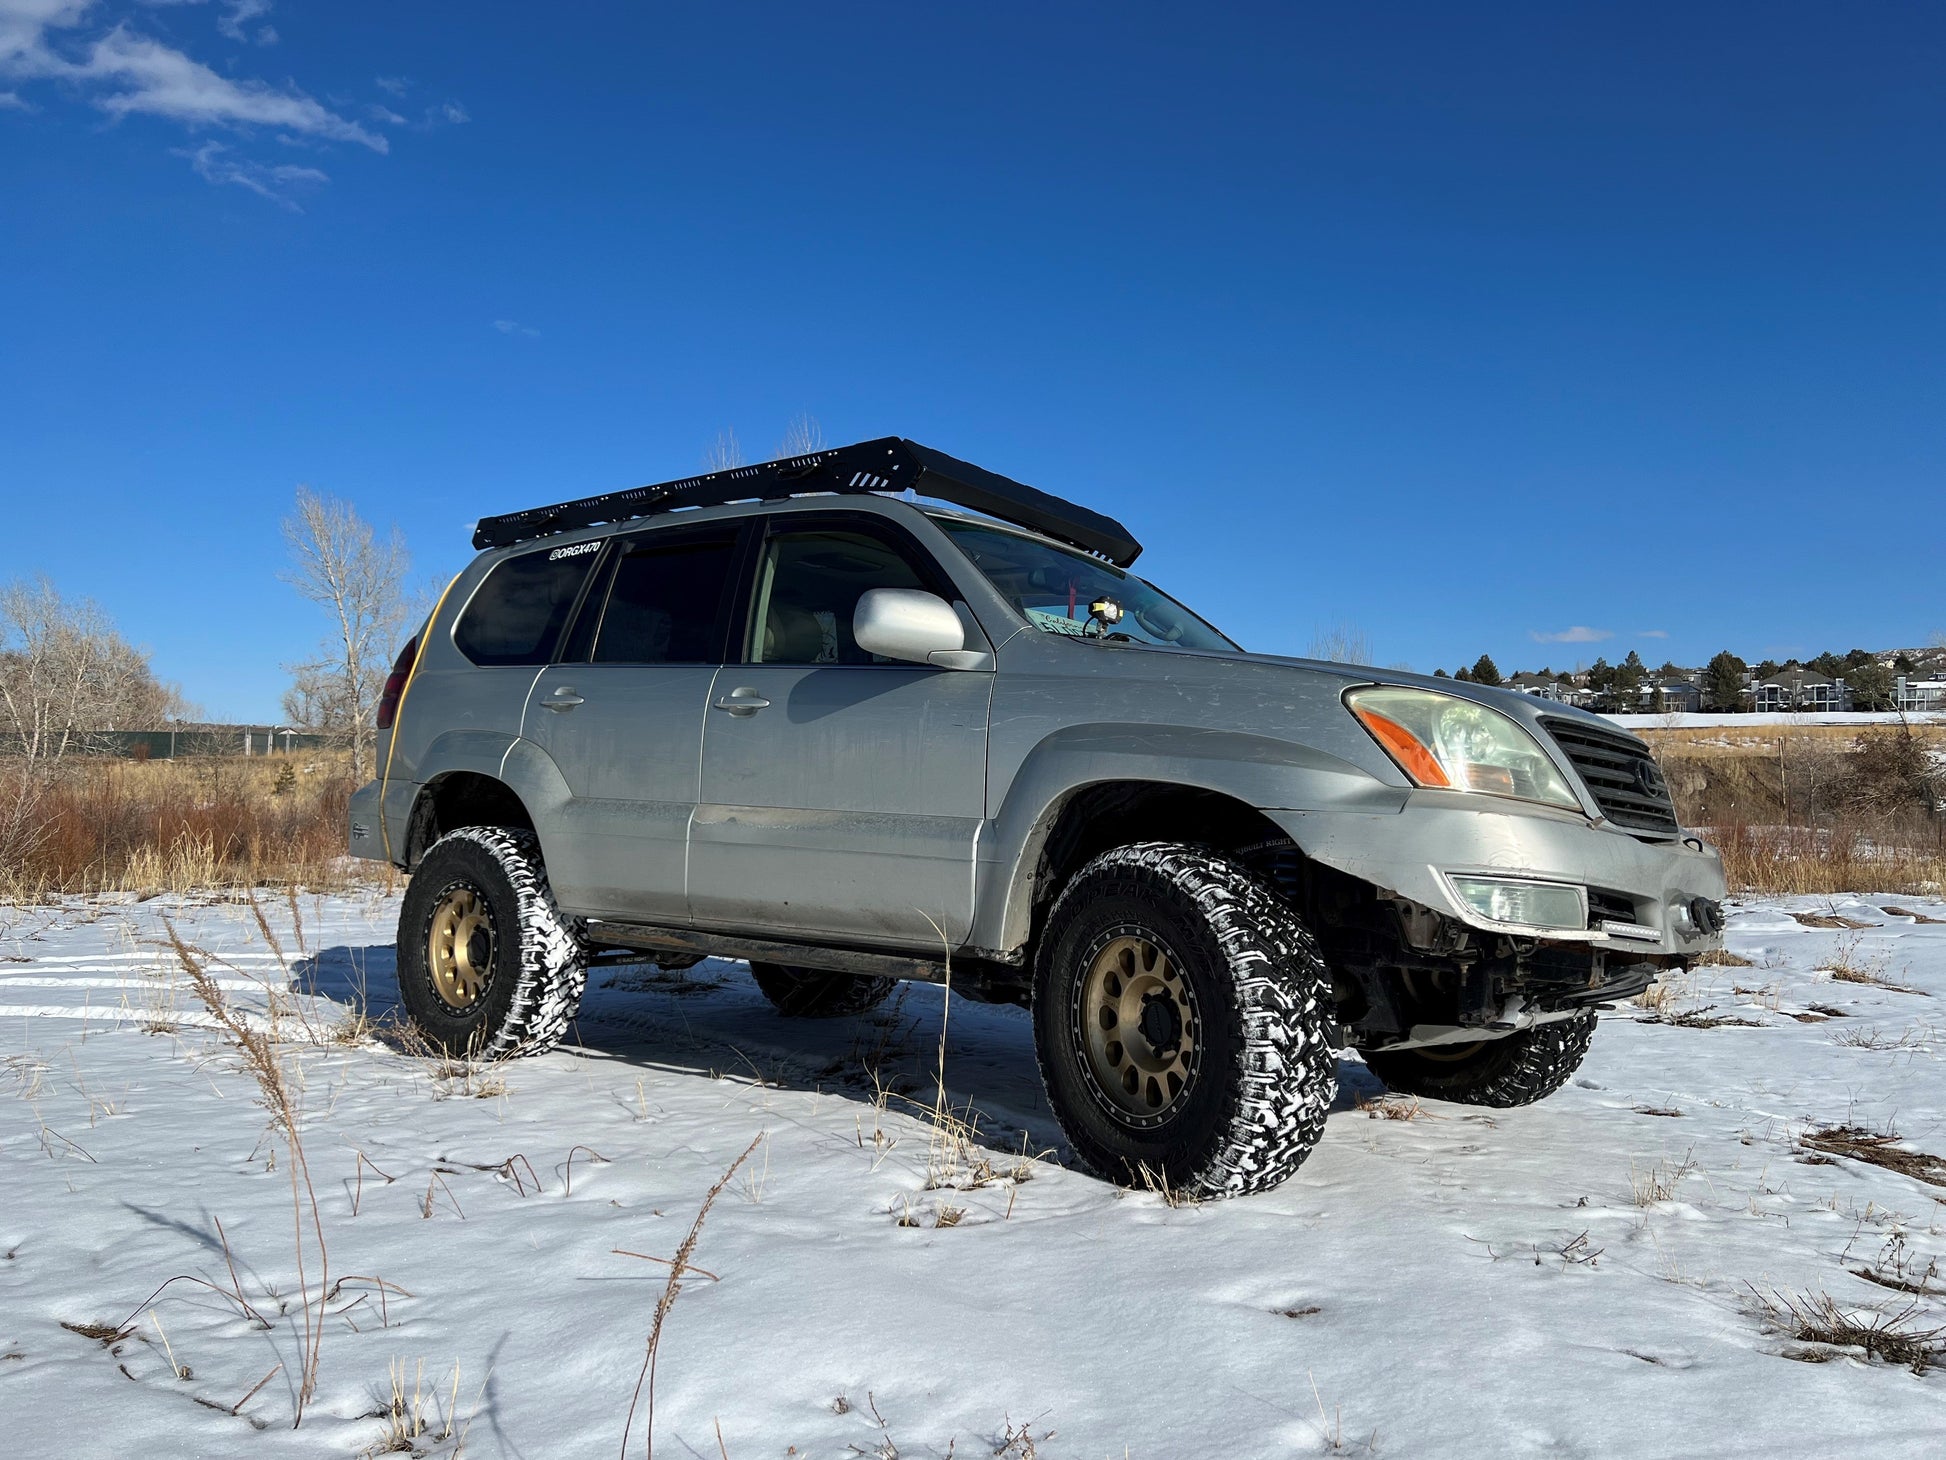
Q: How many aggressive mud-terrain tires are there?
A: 4